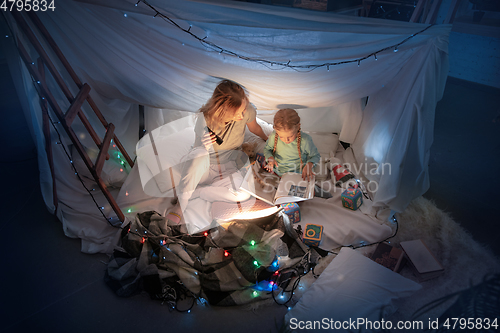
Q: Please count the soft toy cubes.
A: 3